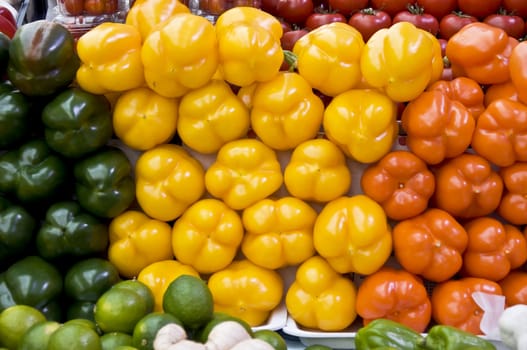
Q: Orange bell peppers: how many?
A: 14